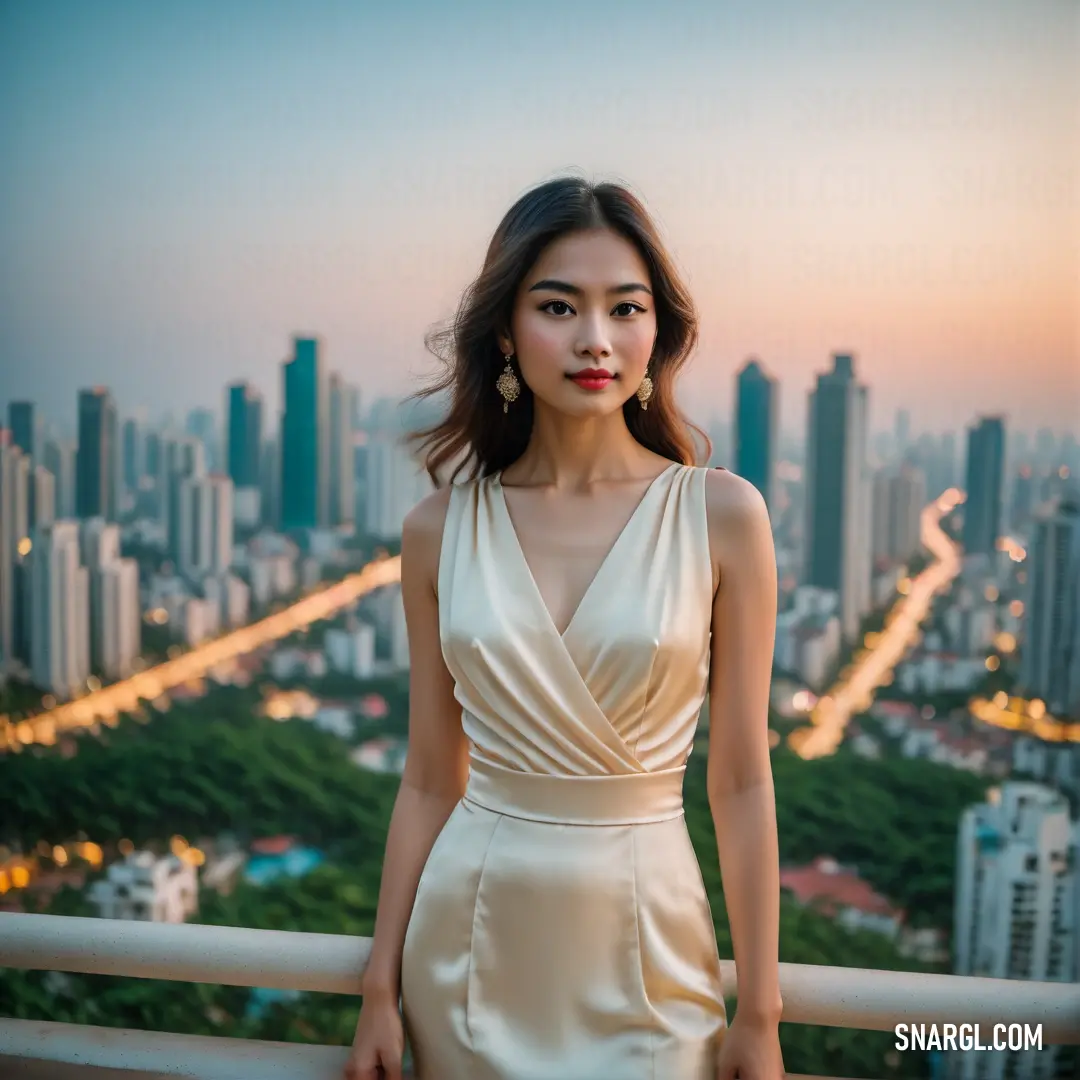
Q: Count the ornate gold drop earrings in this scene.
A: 2